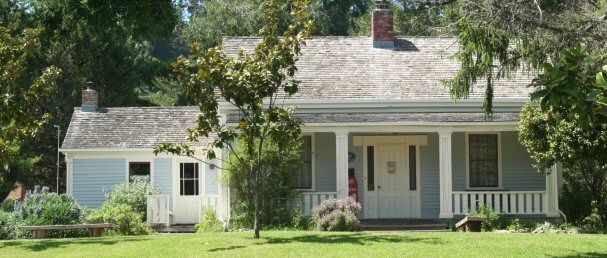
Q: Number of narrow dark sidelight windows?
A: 2